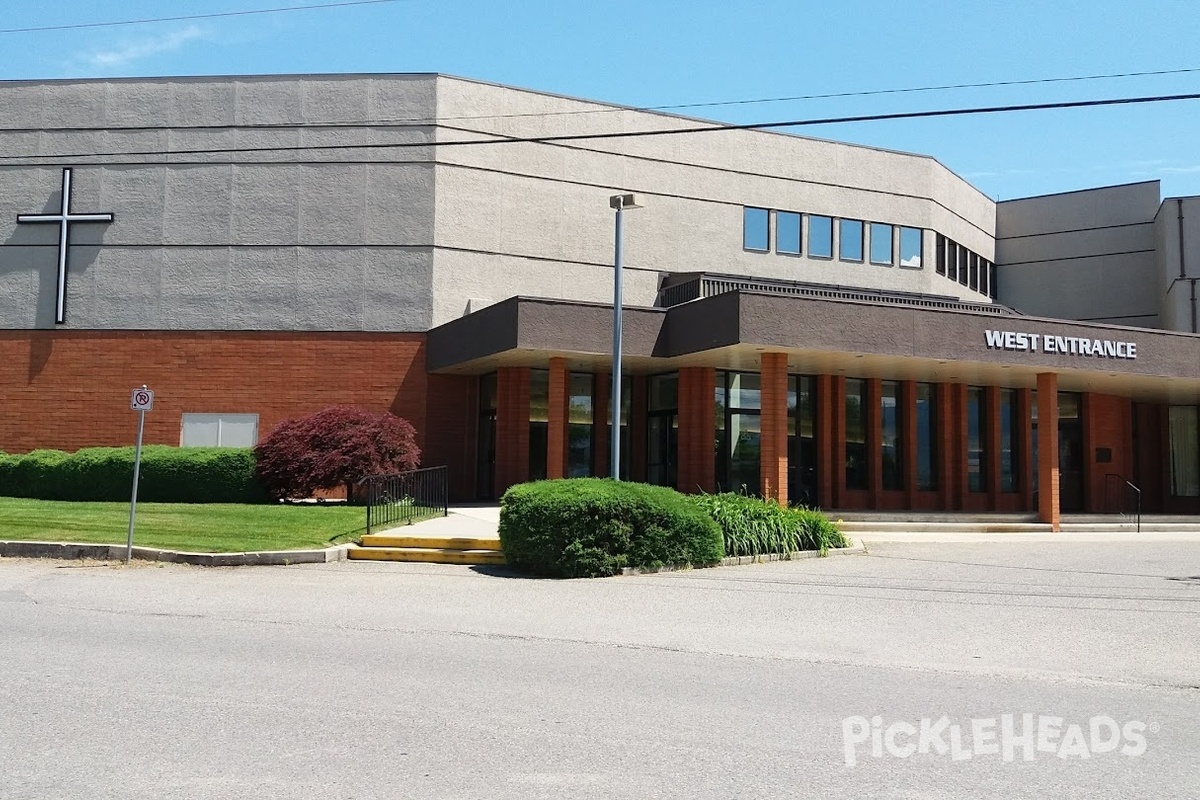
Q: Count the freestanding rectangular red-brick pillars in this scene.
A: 3